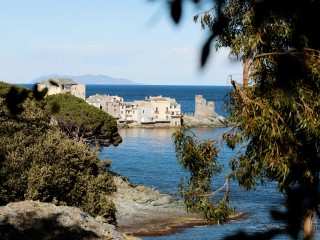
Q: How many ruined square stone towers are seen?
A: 1